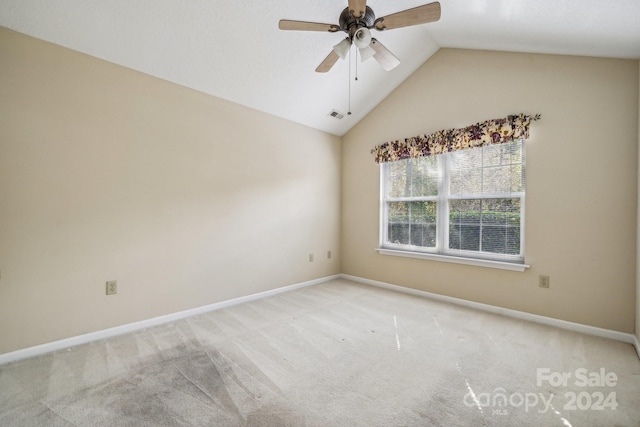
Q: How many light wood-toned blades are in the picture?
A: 5